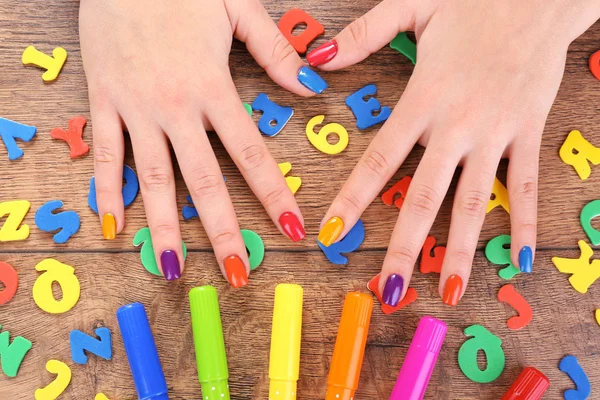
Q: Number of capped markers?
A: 6